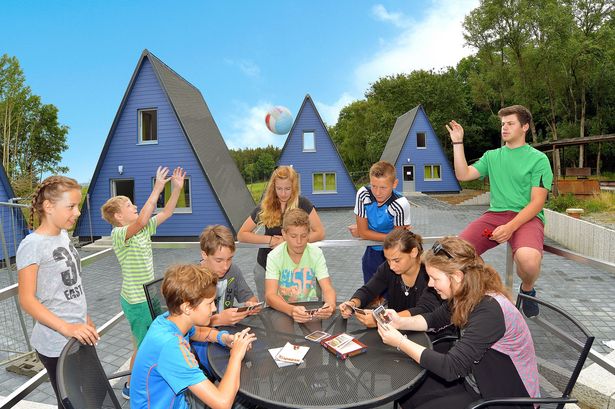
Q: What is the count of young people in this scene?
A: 10